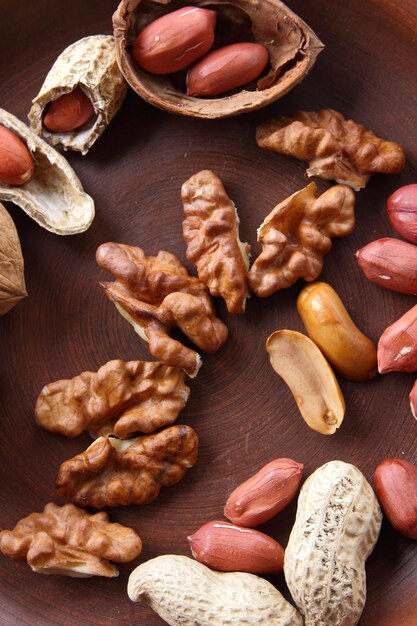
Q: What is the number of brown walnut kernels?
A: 7